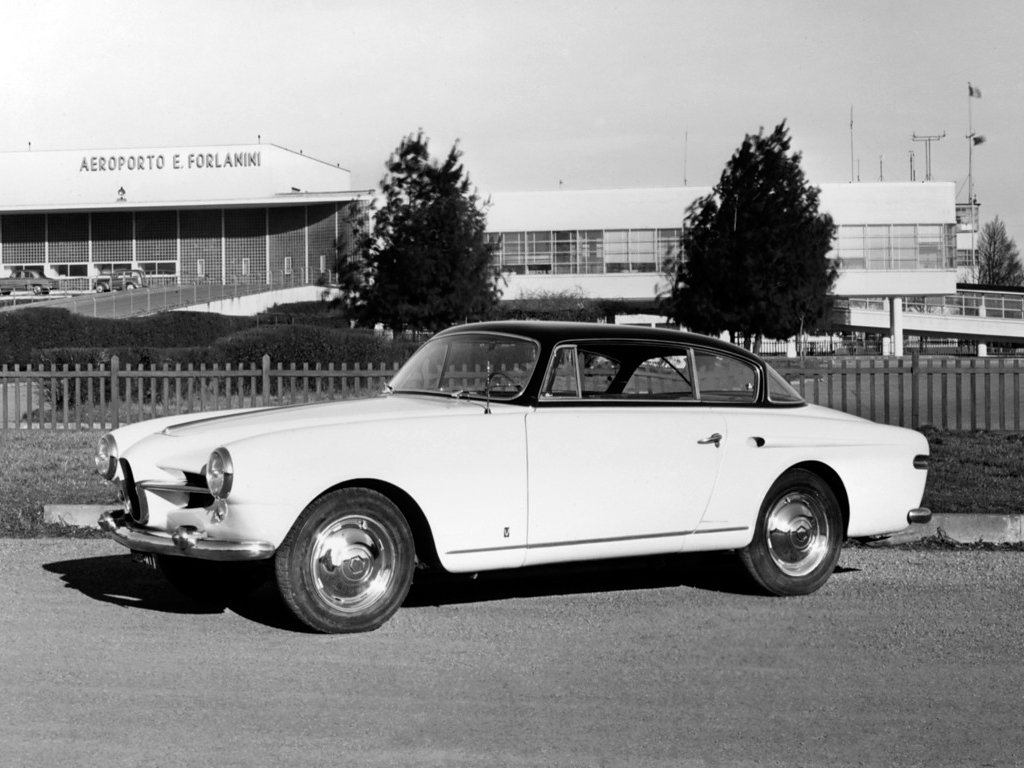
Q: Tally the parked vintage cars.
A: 3